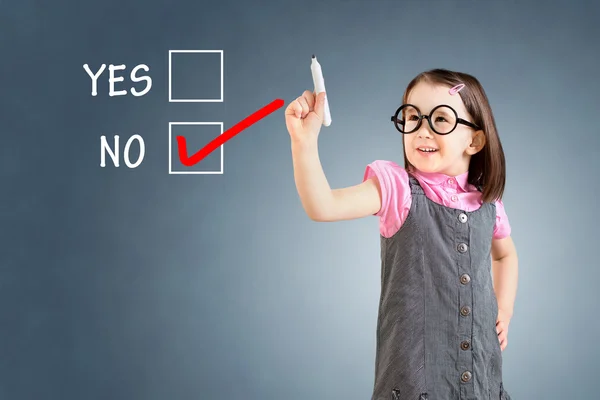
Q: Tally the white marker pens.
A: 1